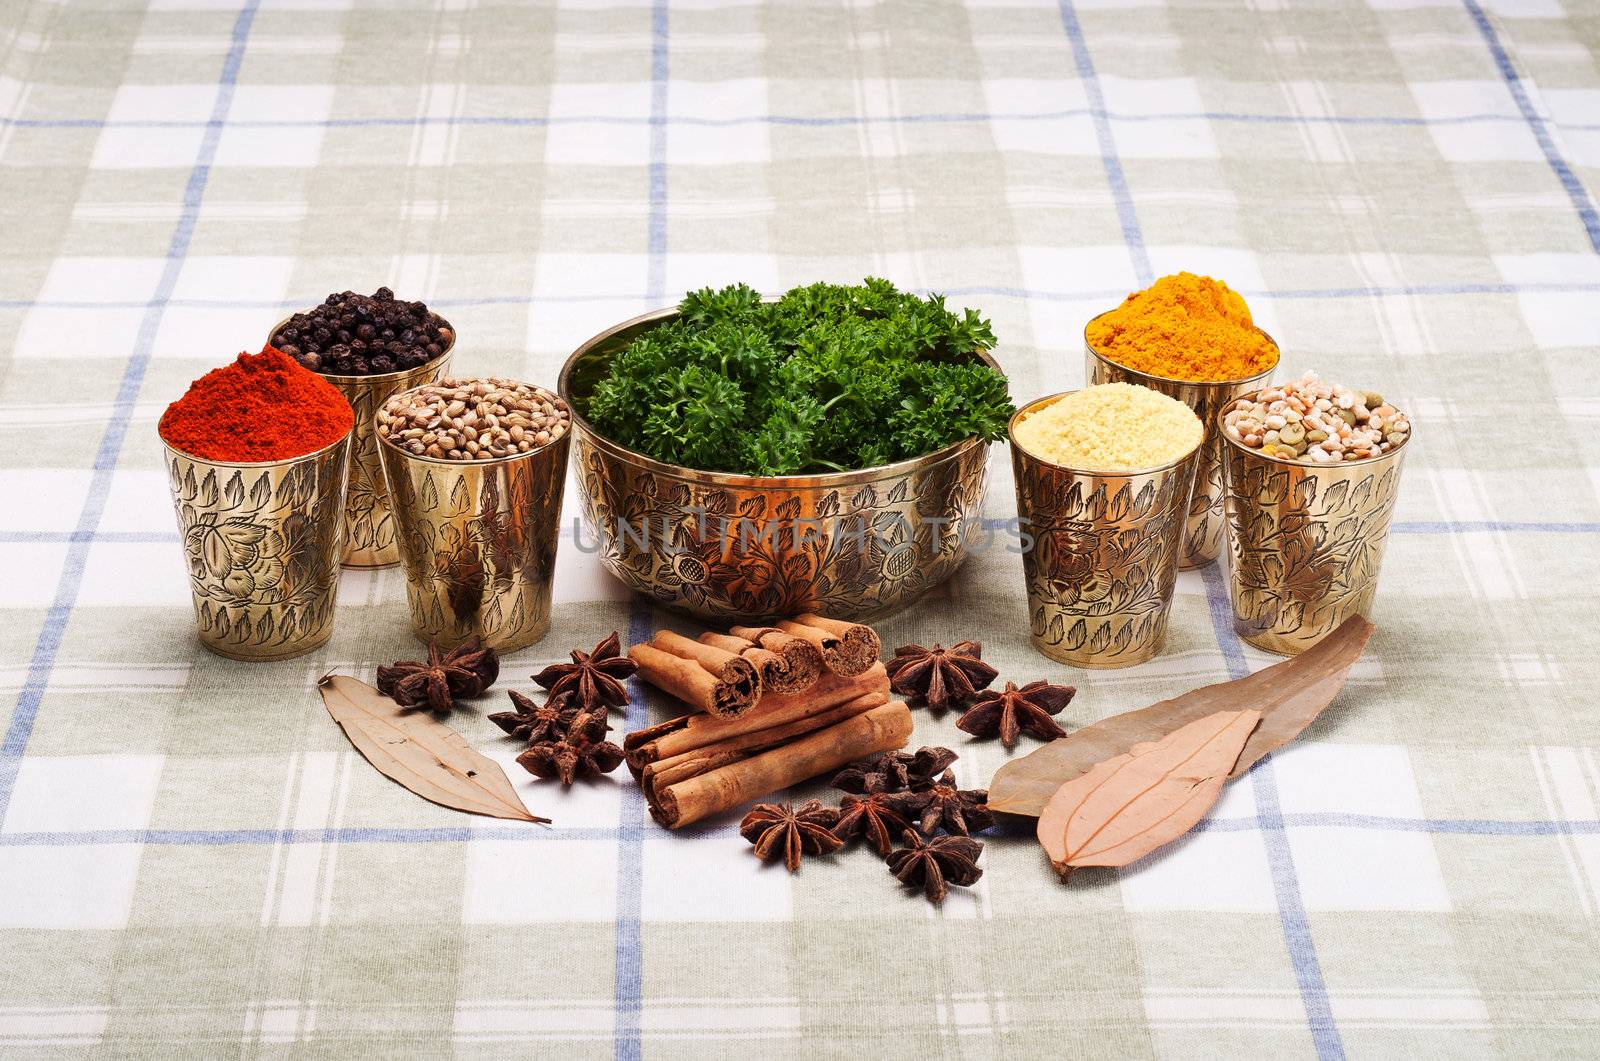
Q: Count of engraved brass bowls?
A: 1